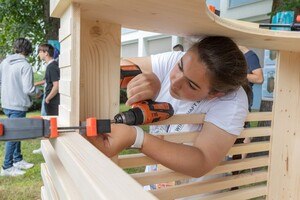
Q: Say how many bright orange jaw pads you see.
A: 2